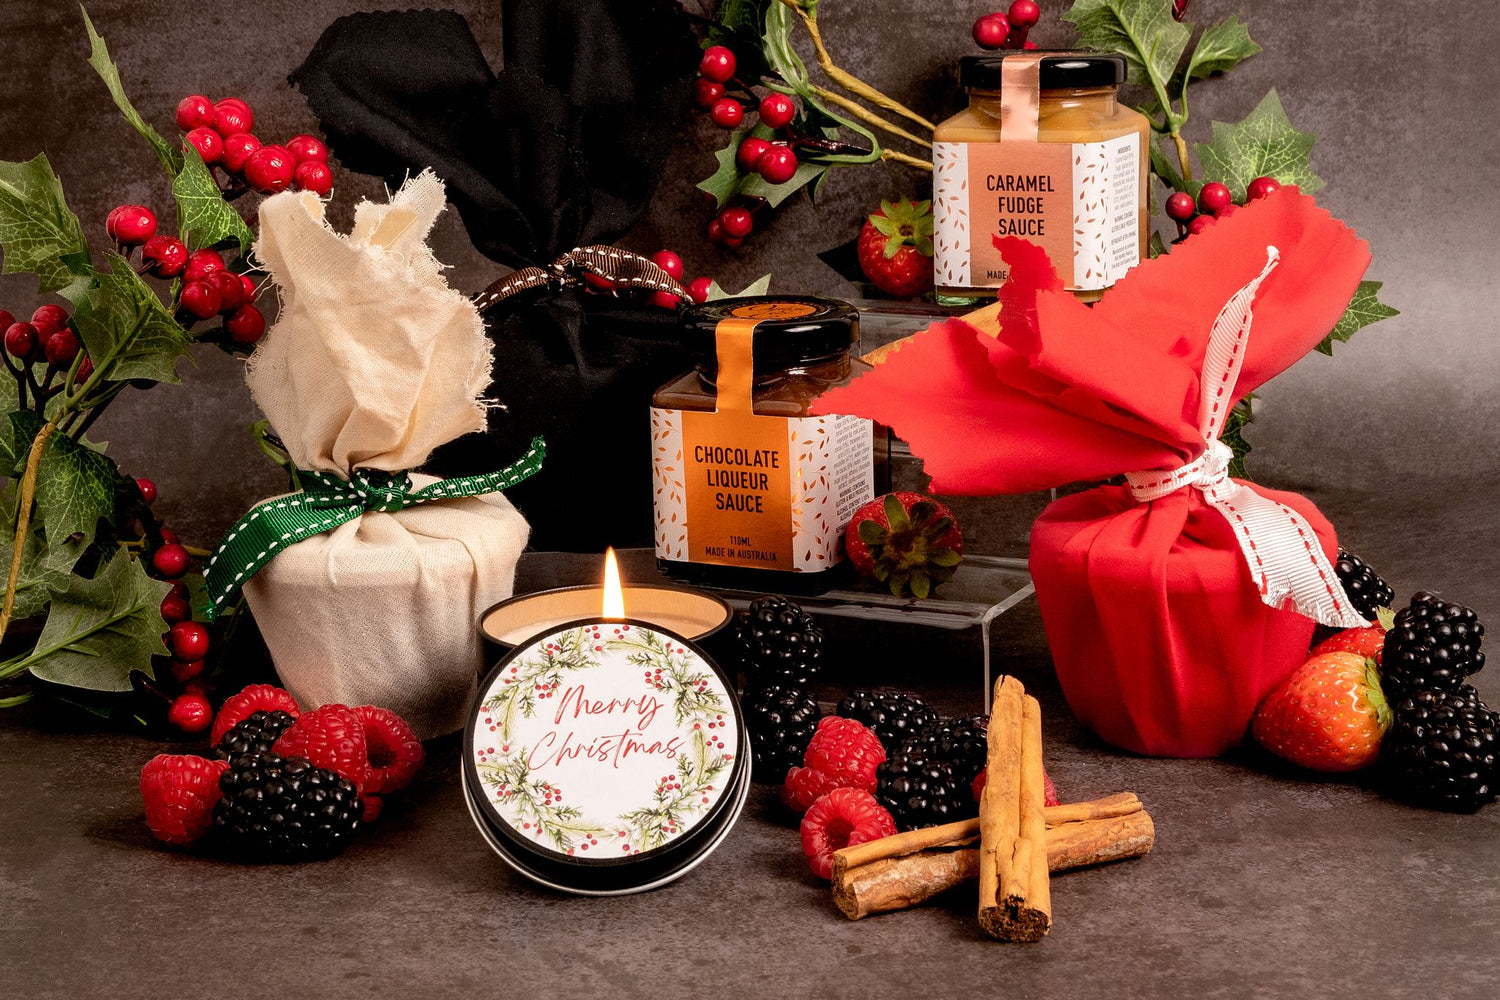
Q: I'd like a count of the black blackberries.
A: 10